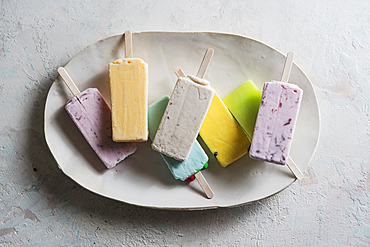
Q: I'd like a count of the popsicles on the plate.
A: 7